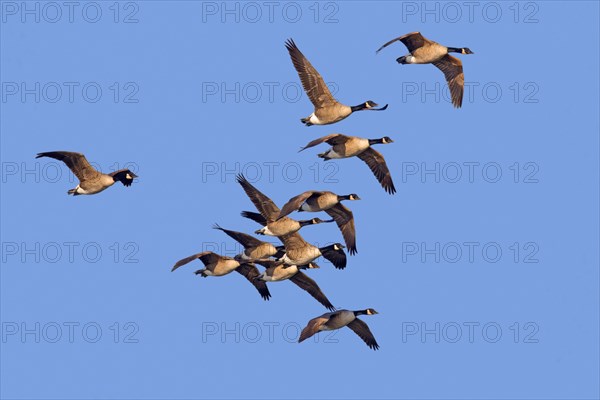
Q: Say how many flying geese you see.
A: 11